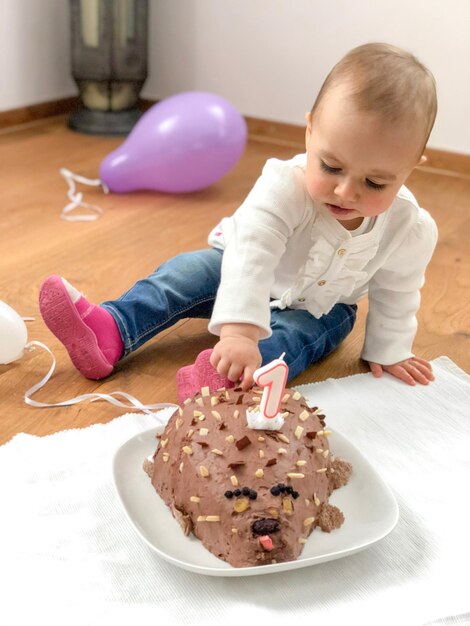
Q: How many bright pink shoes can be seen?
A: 2